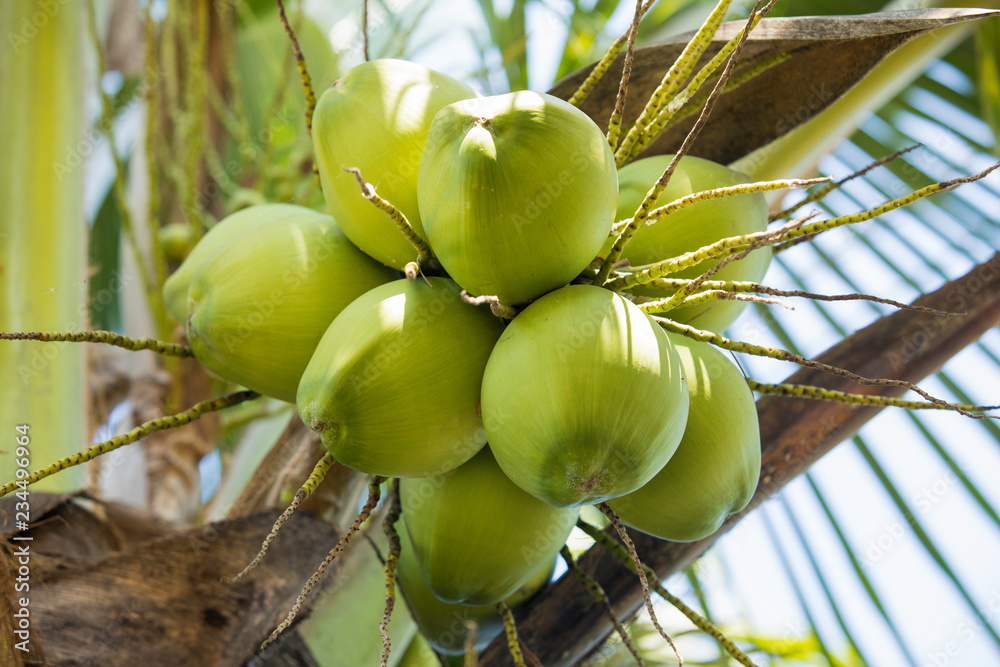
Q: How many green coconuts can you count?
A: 10